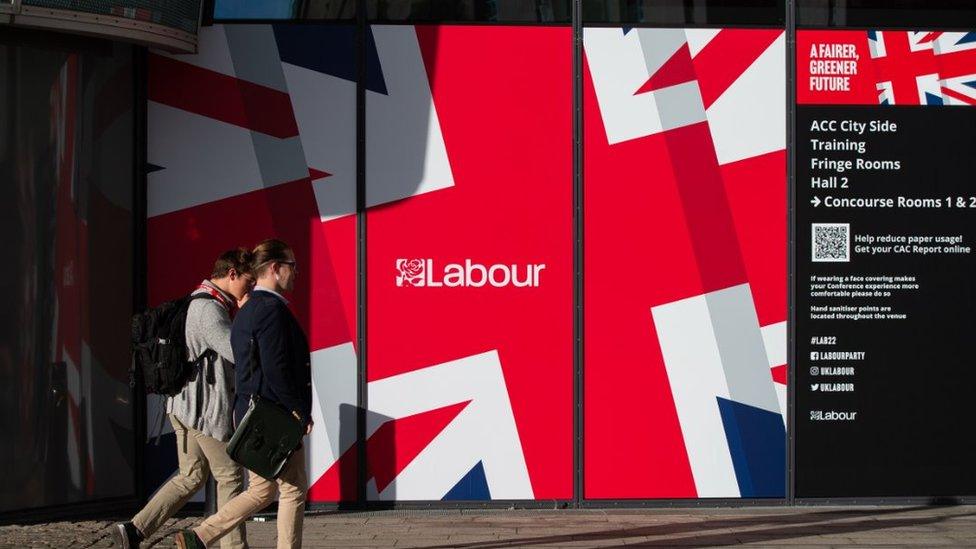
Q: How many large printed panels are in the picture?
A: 4